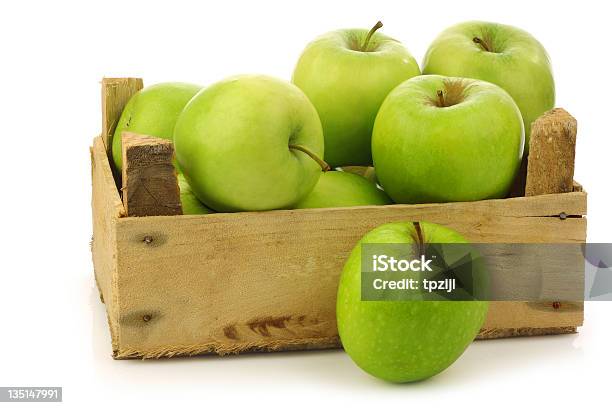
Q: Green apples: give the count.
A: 8